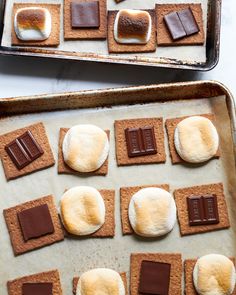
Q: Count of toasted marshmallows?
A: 8